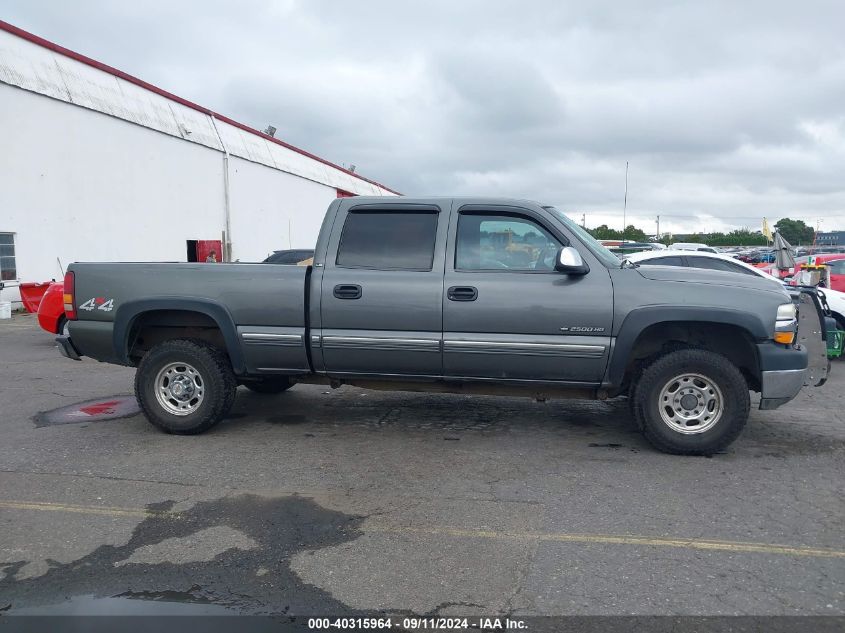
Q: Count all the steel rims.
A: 2